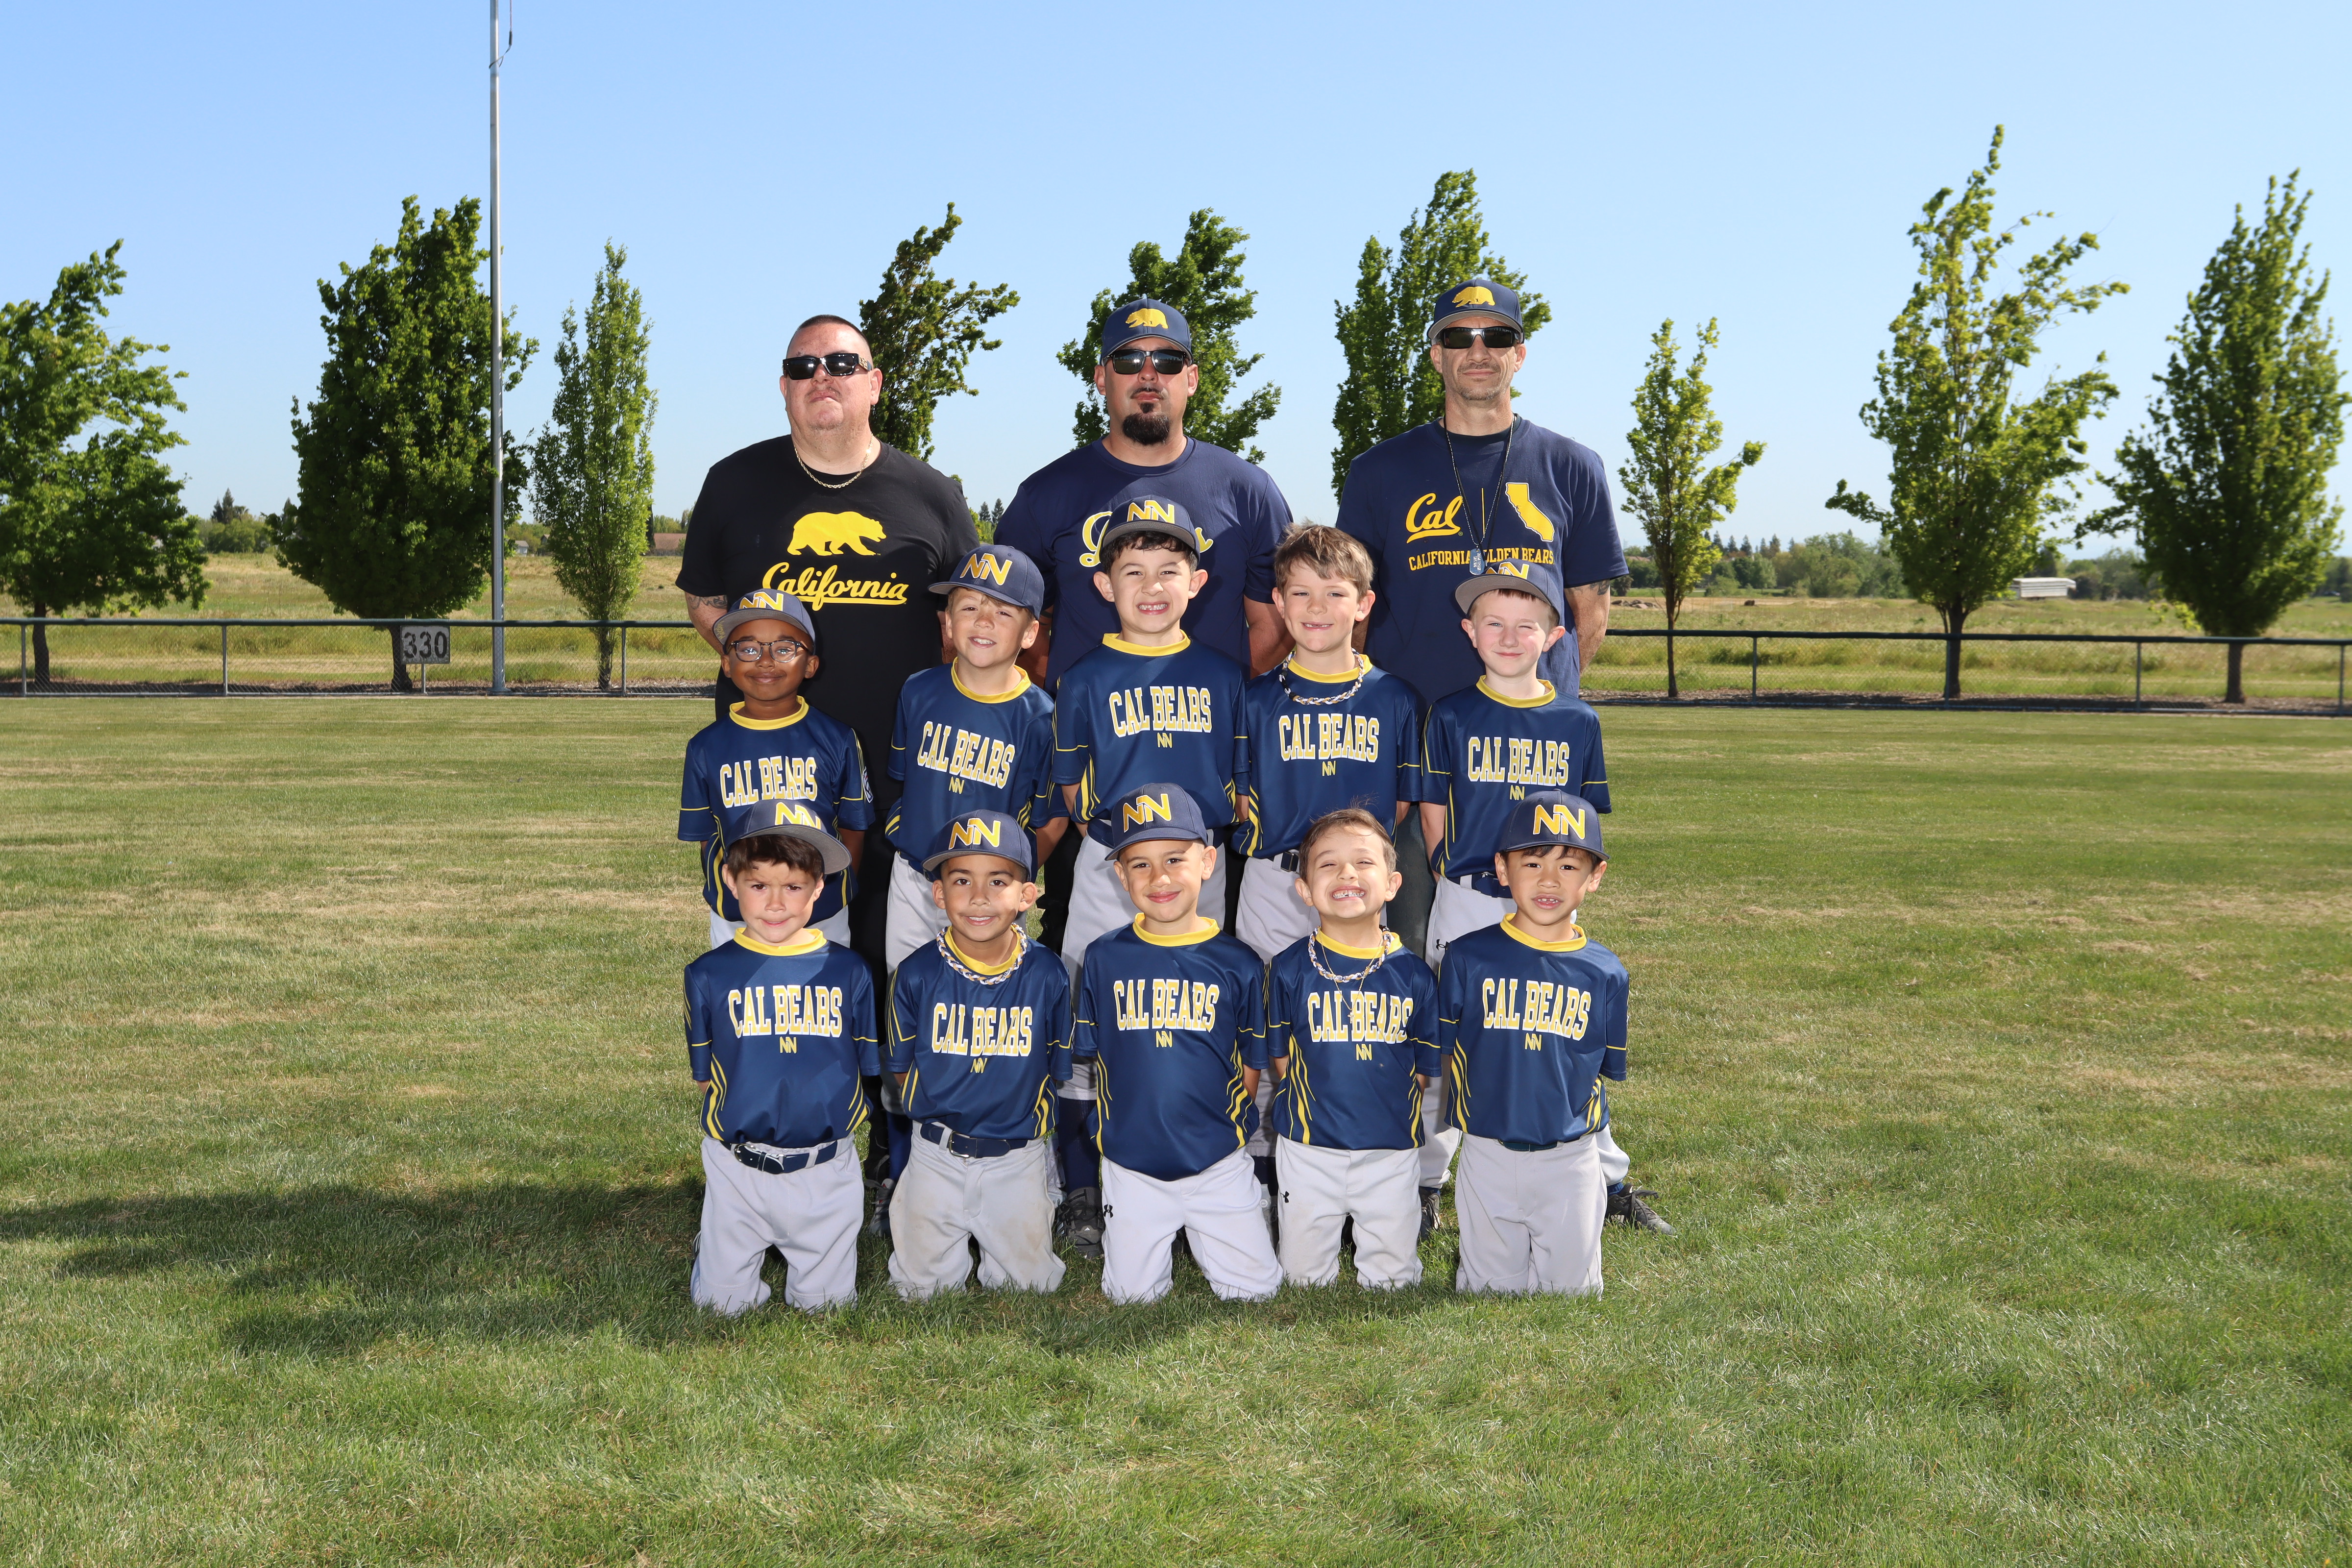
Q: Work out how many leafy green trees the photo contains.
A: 9